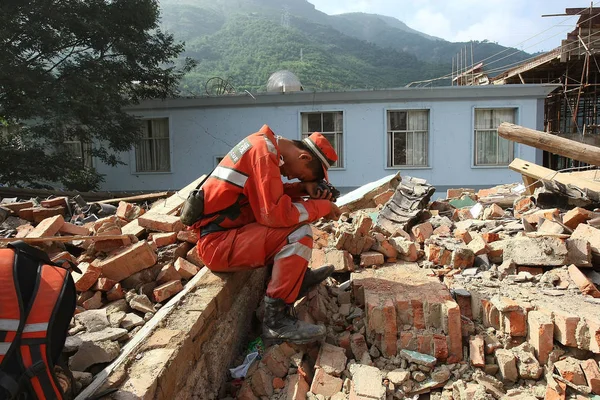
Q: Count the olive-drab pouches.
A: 1